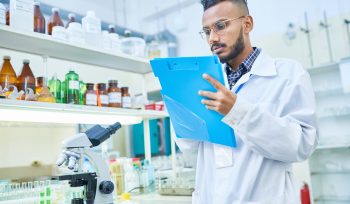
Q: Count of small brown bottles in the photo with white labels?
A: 4